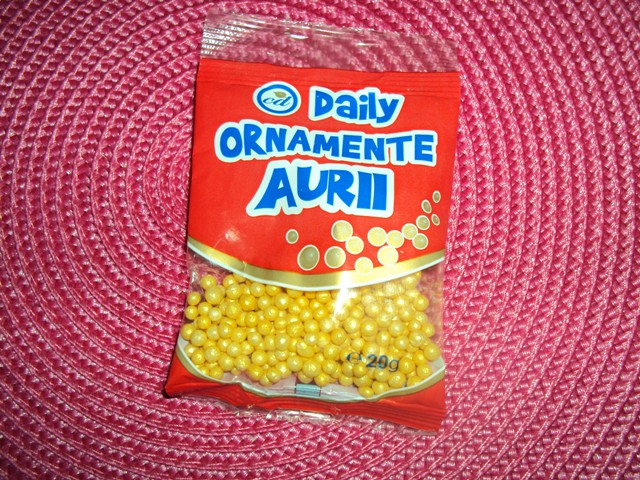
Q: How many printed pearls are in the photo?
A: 15